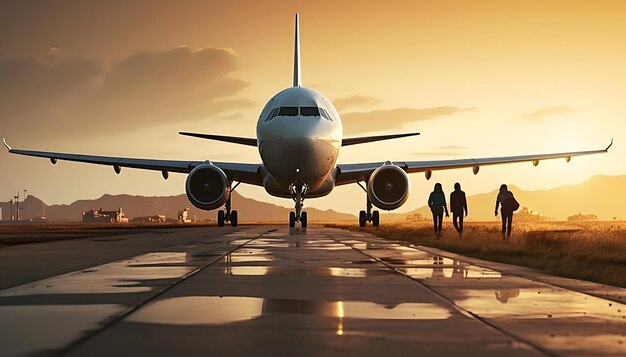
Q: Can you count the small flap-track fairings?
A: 7